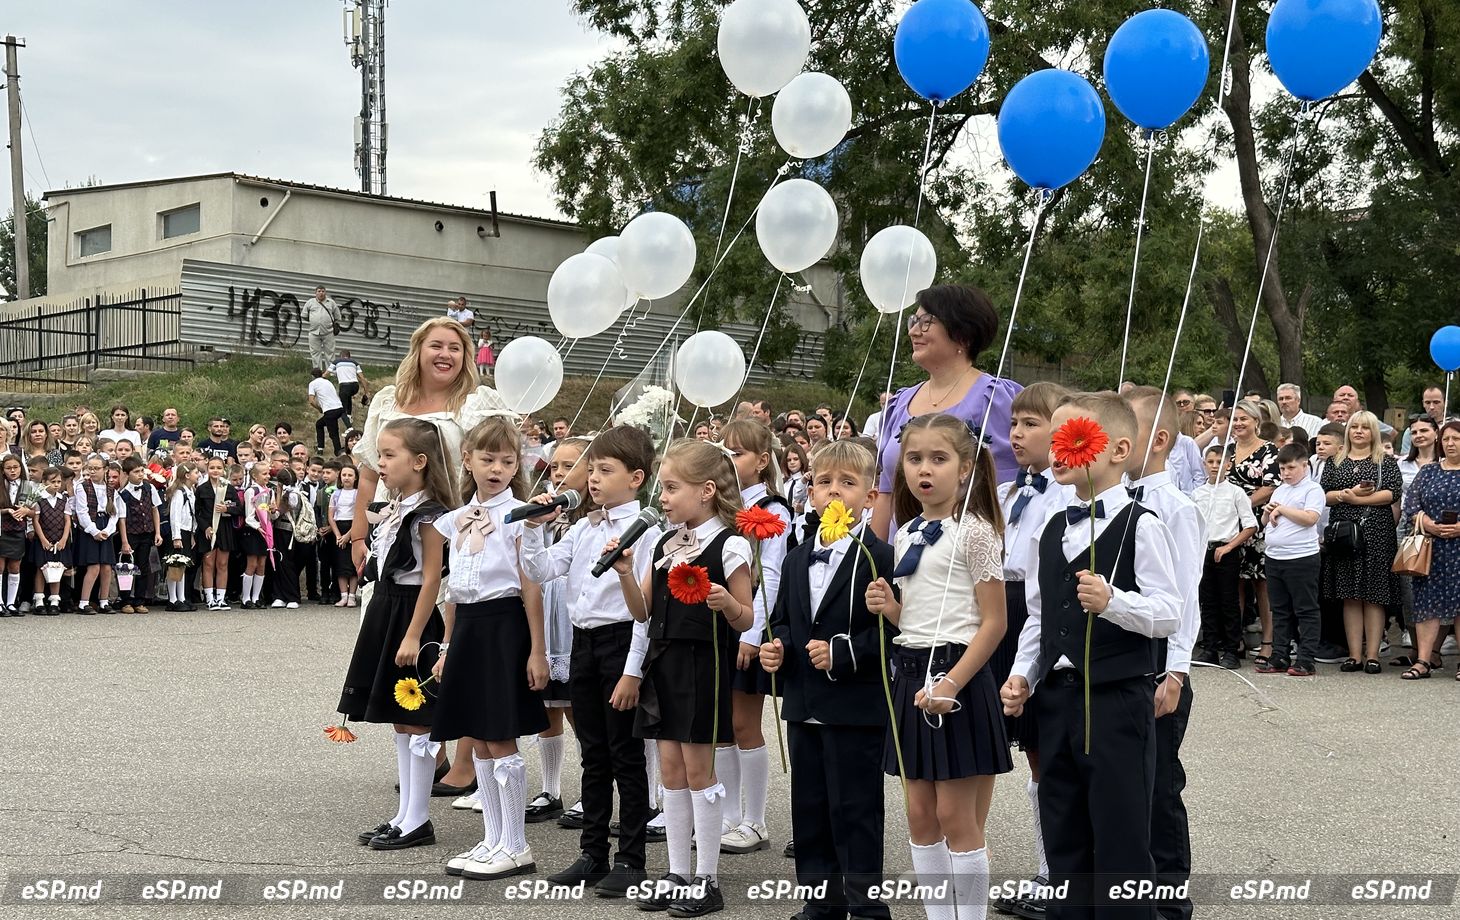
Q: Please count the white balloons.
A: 9